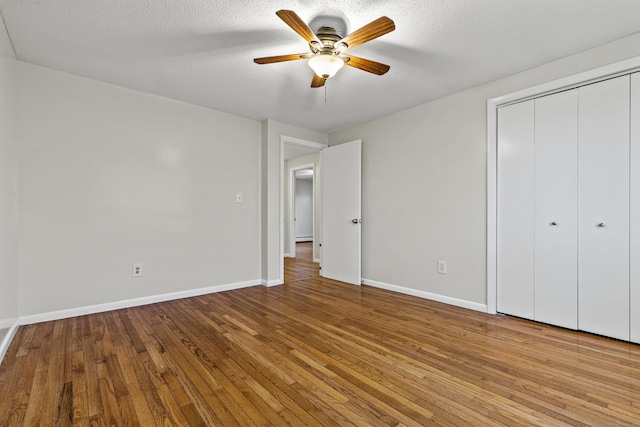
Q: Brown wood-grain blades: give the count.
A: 5